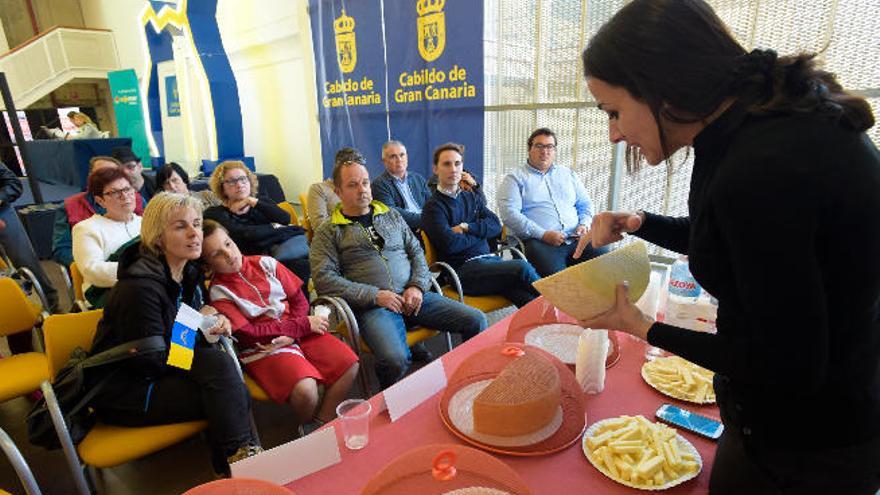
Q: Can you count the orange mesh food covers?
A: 4